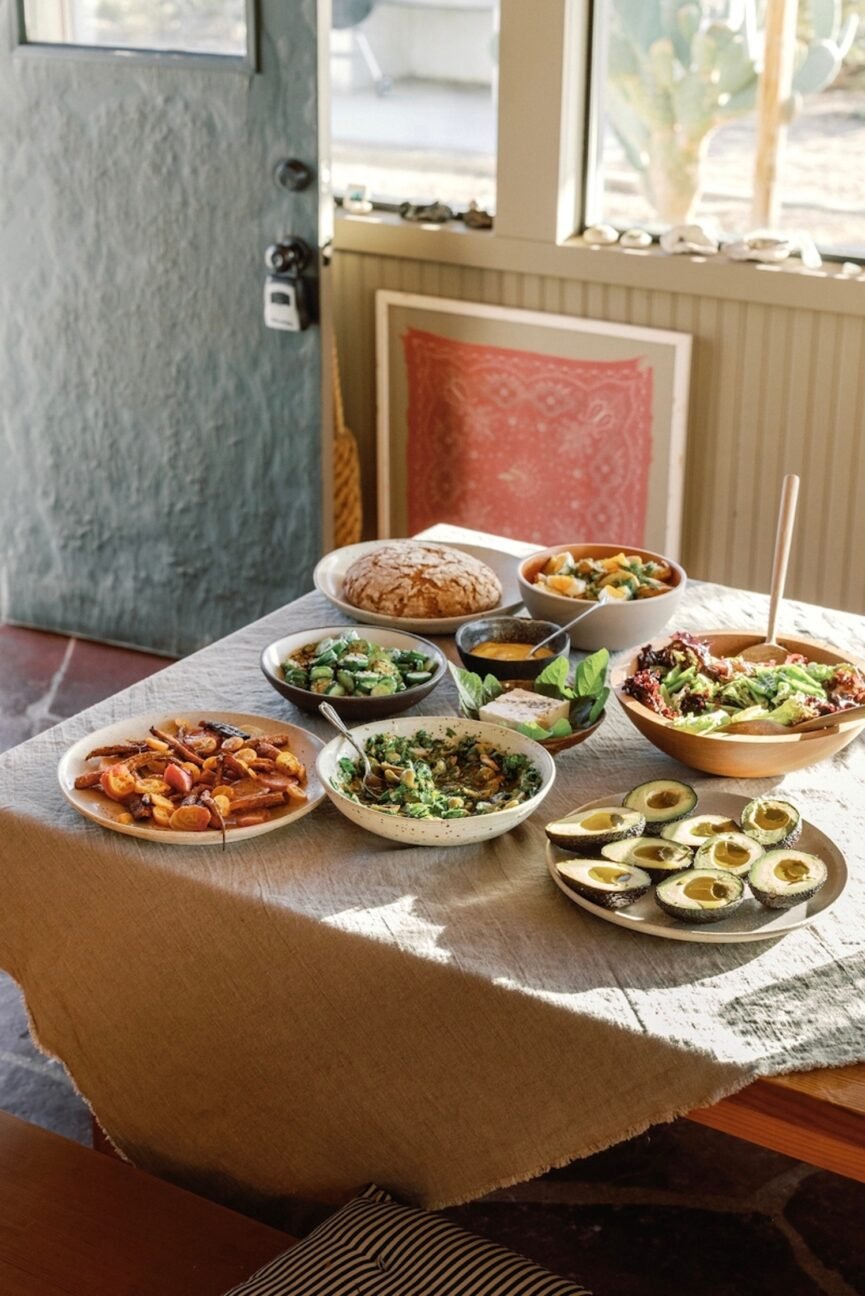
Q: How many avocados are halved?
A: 9